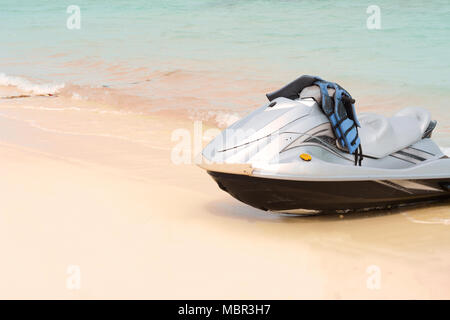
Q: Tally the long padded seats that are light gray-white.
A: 1